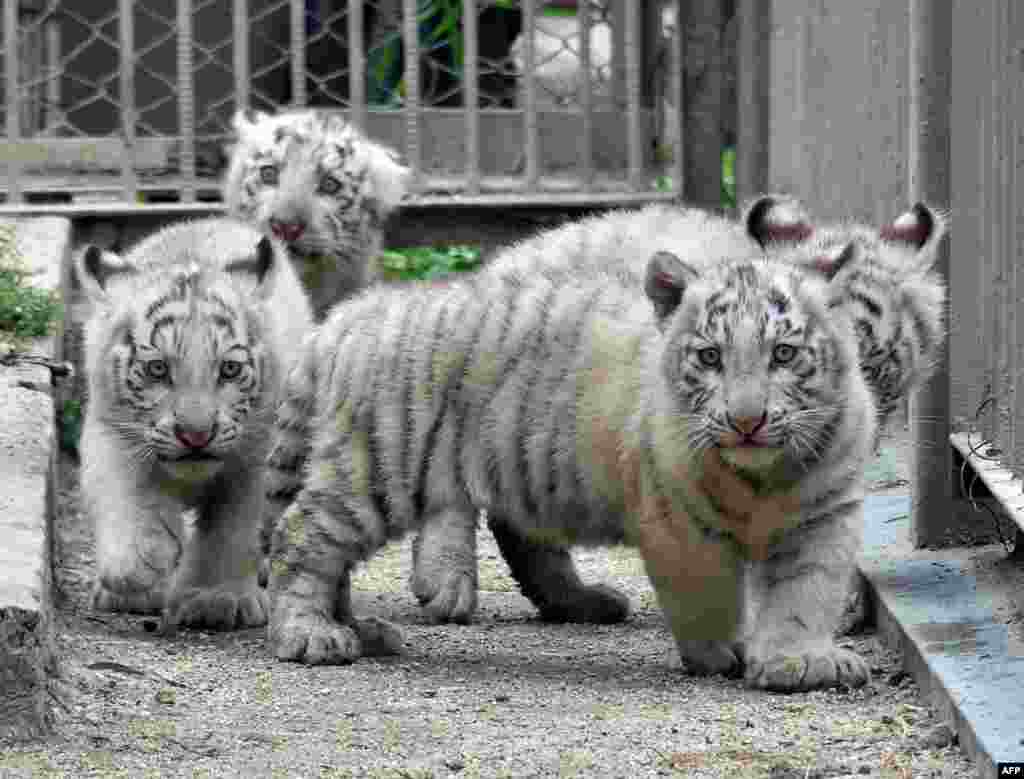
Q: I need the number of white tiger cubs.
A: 4